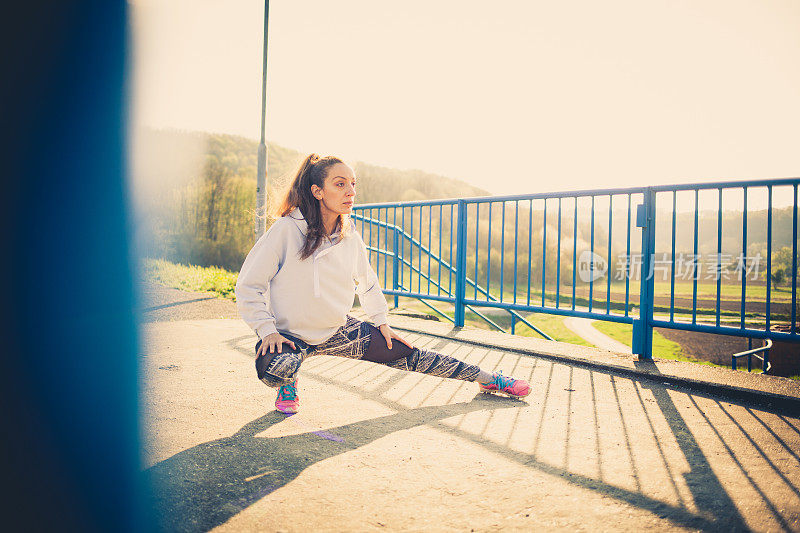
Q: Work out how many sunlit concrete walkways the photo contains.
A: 1